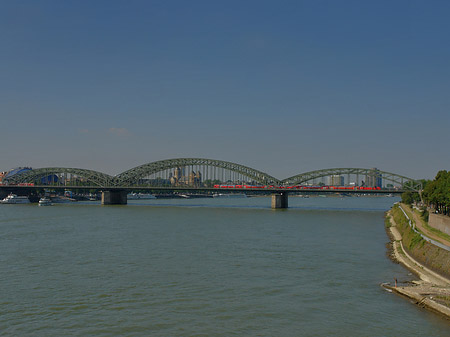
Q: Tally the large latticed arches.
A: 3